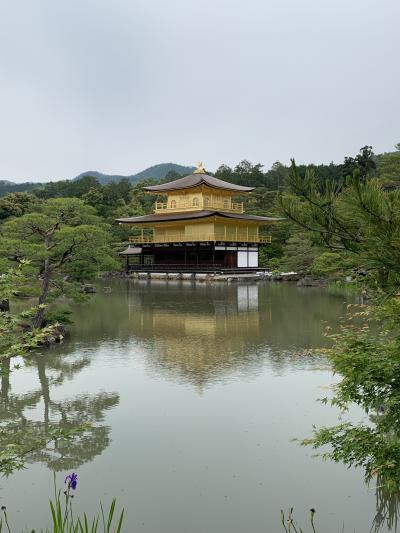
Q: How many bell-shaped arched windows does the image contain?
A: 4